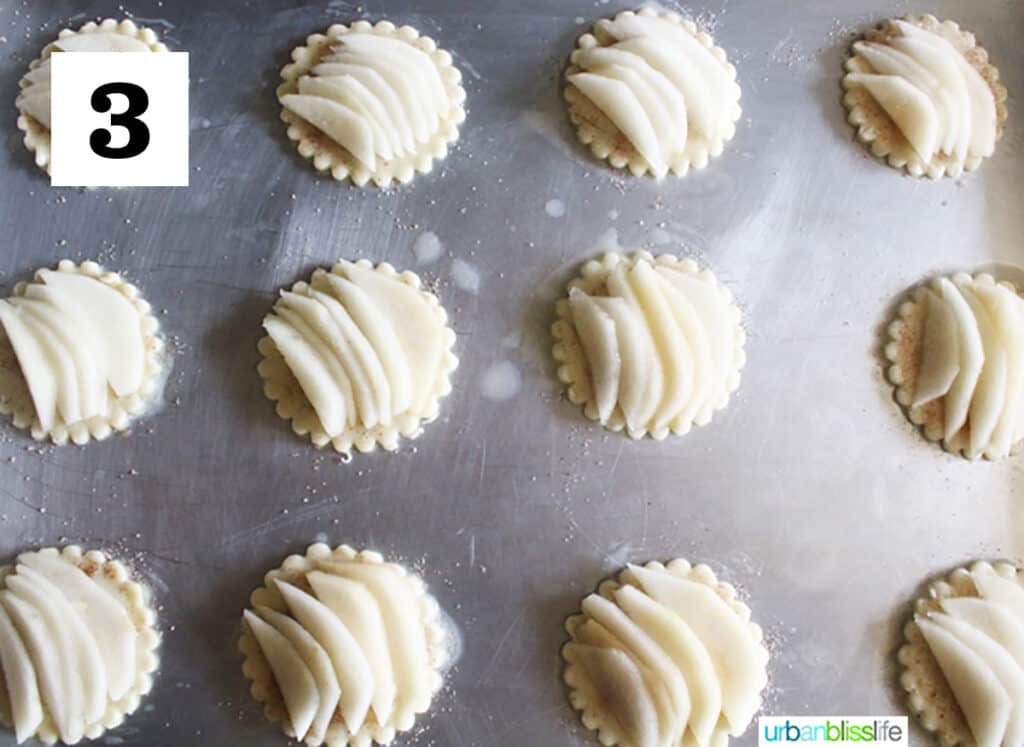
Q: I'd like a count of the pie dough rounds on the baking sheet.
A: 12